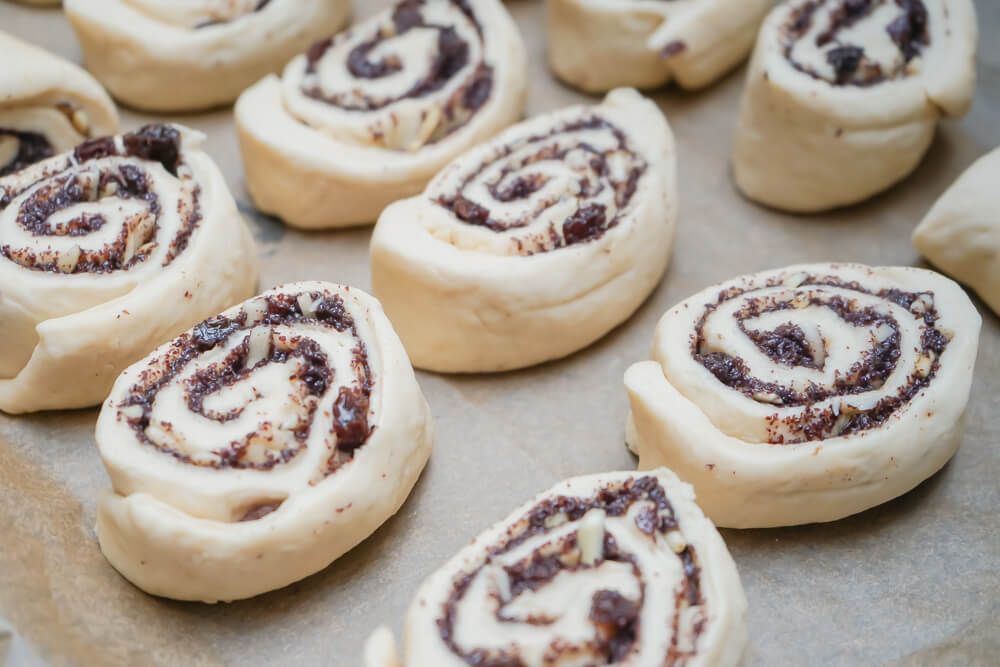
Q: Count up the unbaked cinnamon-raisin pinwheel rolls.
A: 11